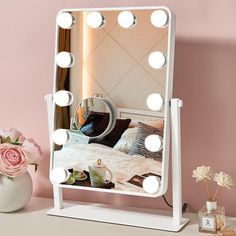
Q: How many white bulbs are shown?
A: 12